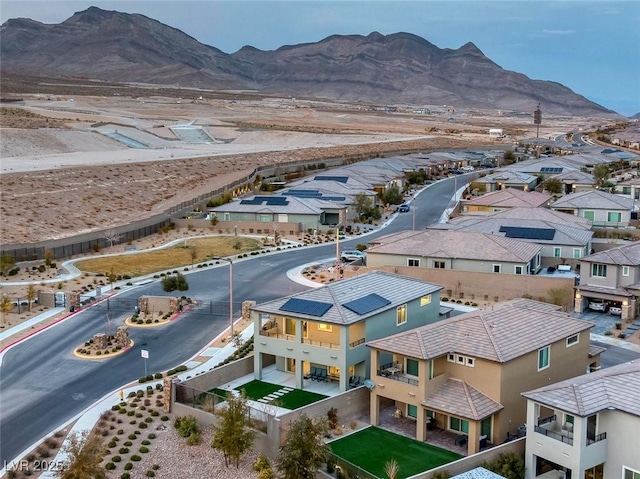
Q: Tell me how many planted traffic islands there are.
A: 2